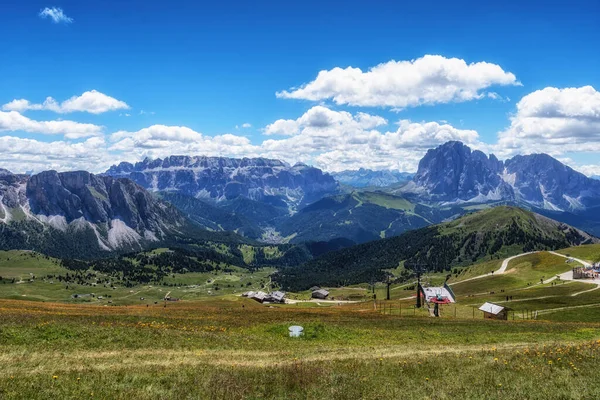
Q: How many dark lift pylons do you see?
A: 3